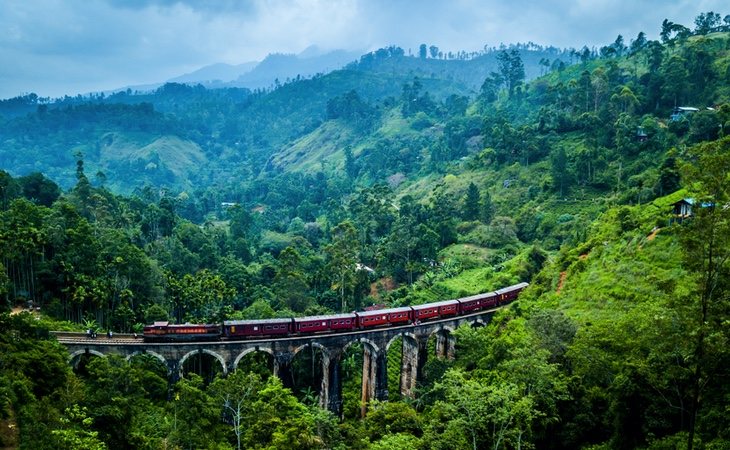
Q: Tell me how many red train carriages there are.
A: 6